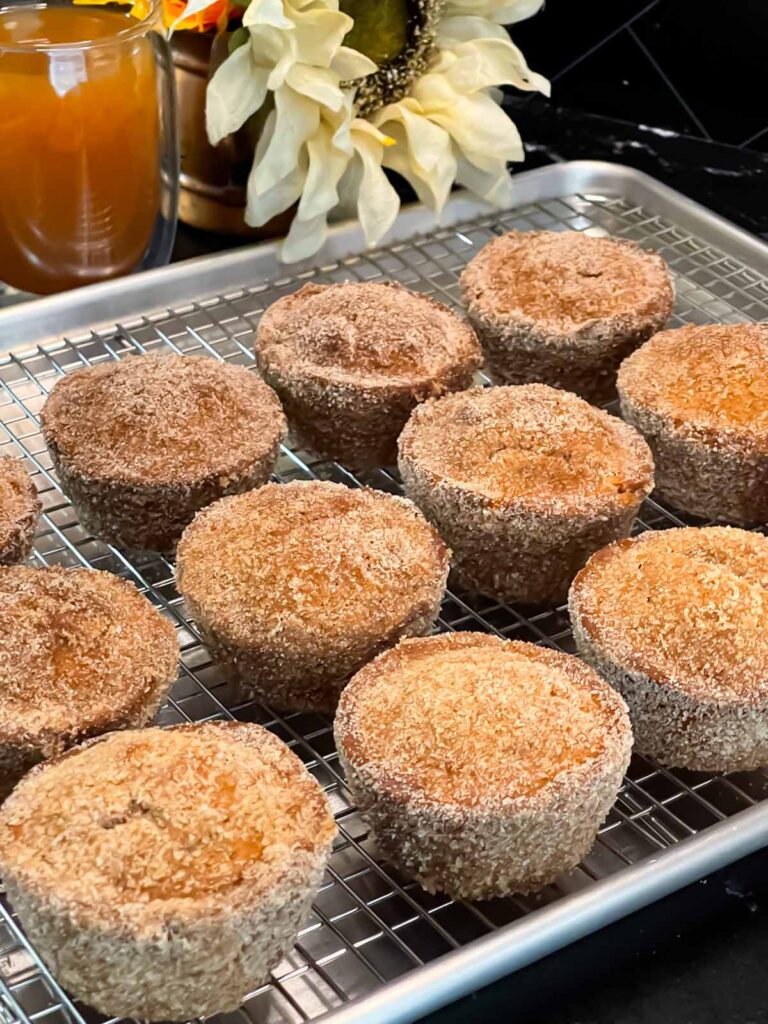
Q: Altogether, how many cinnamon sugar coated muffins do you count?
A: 11